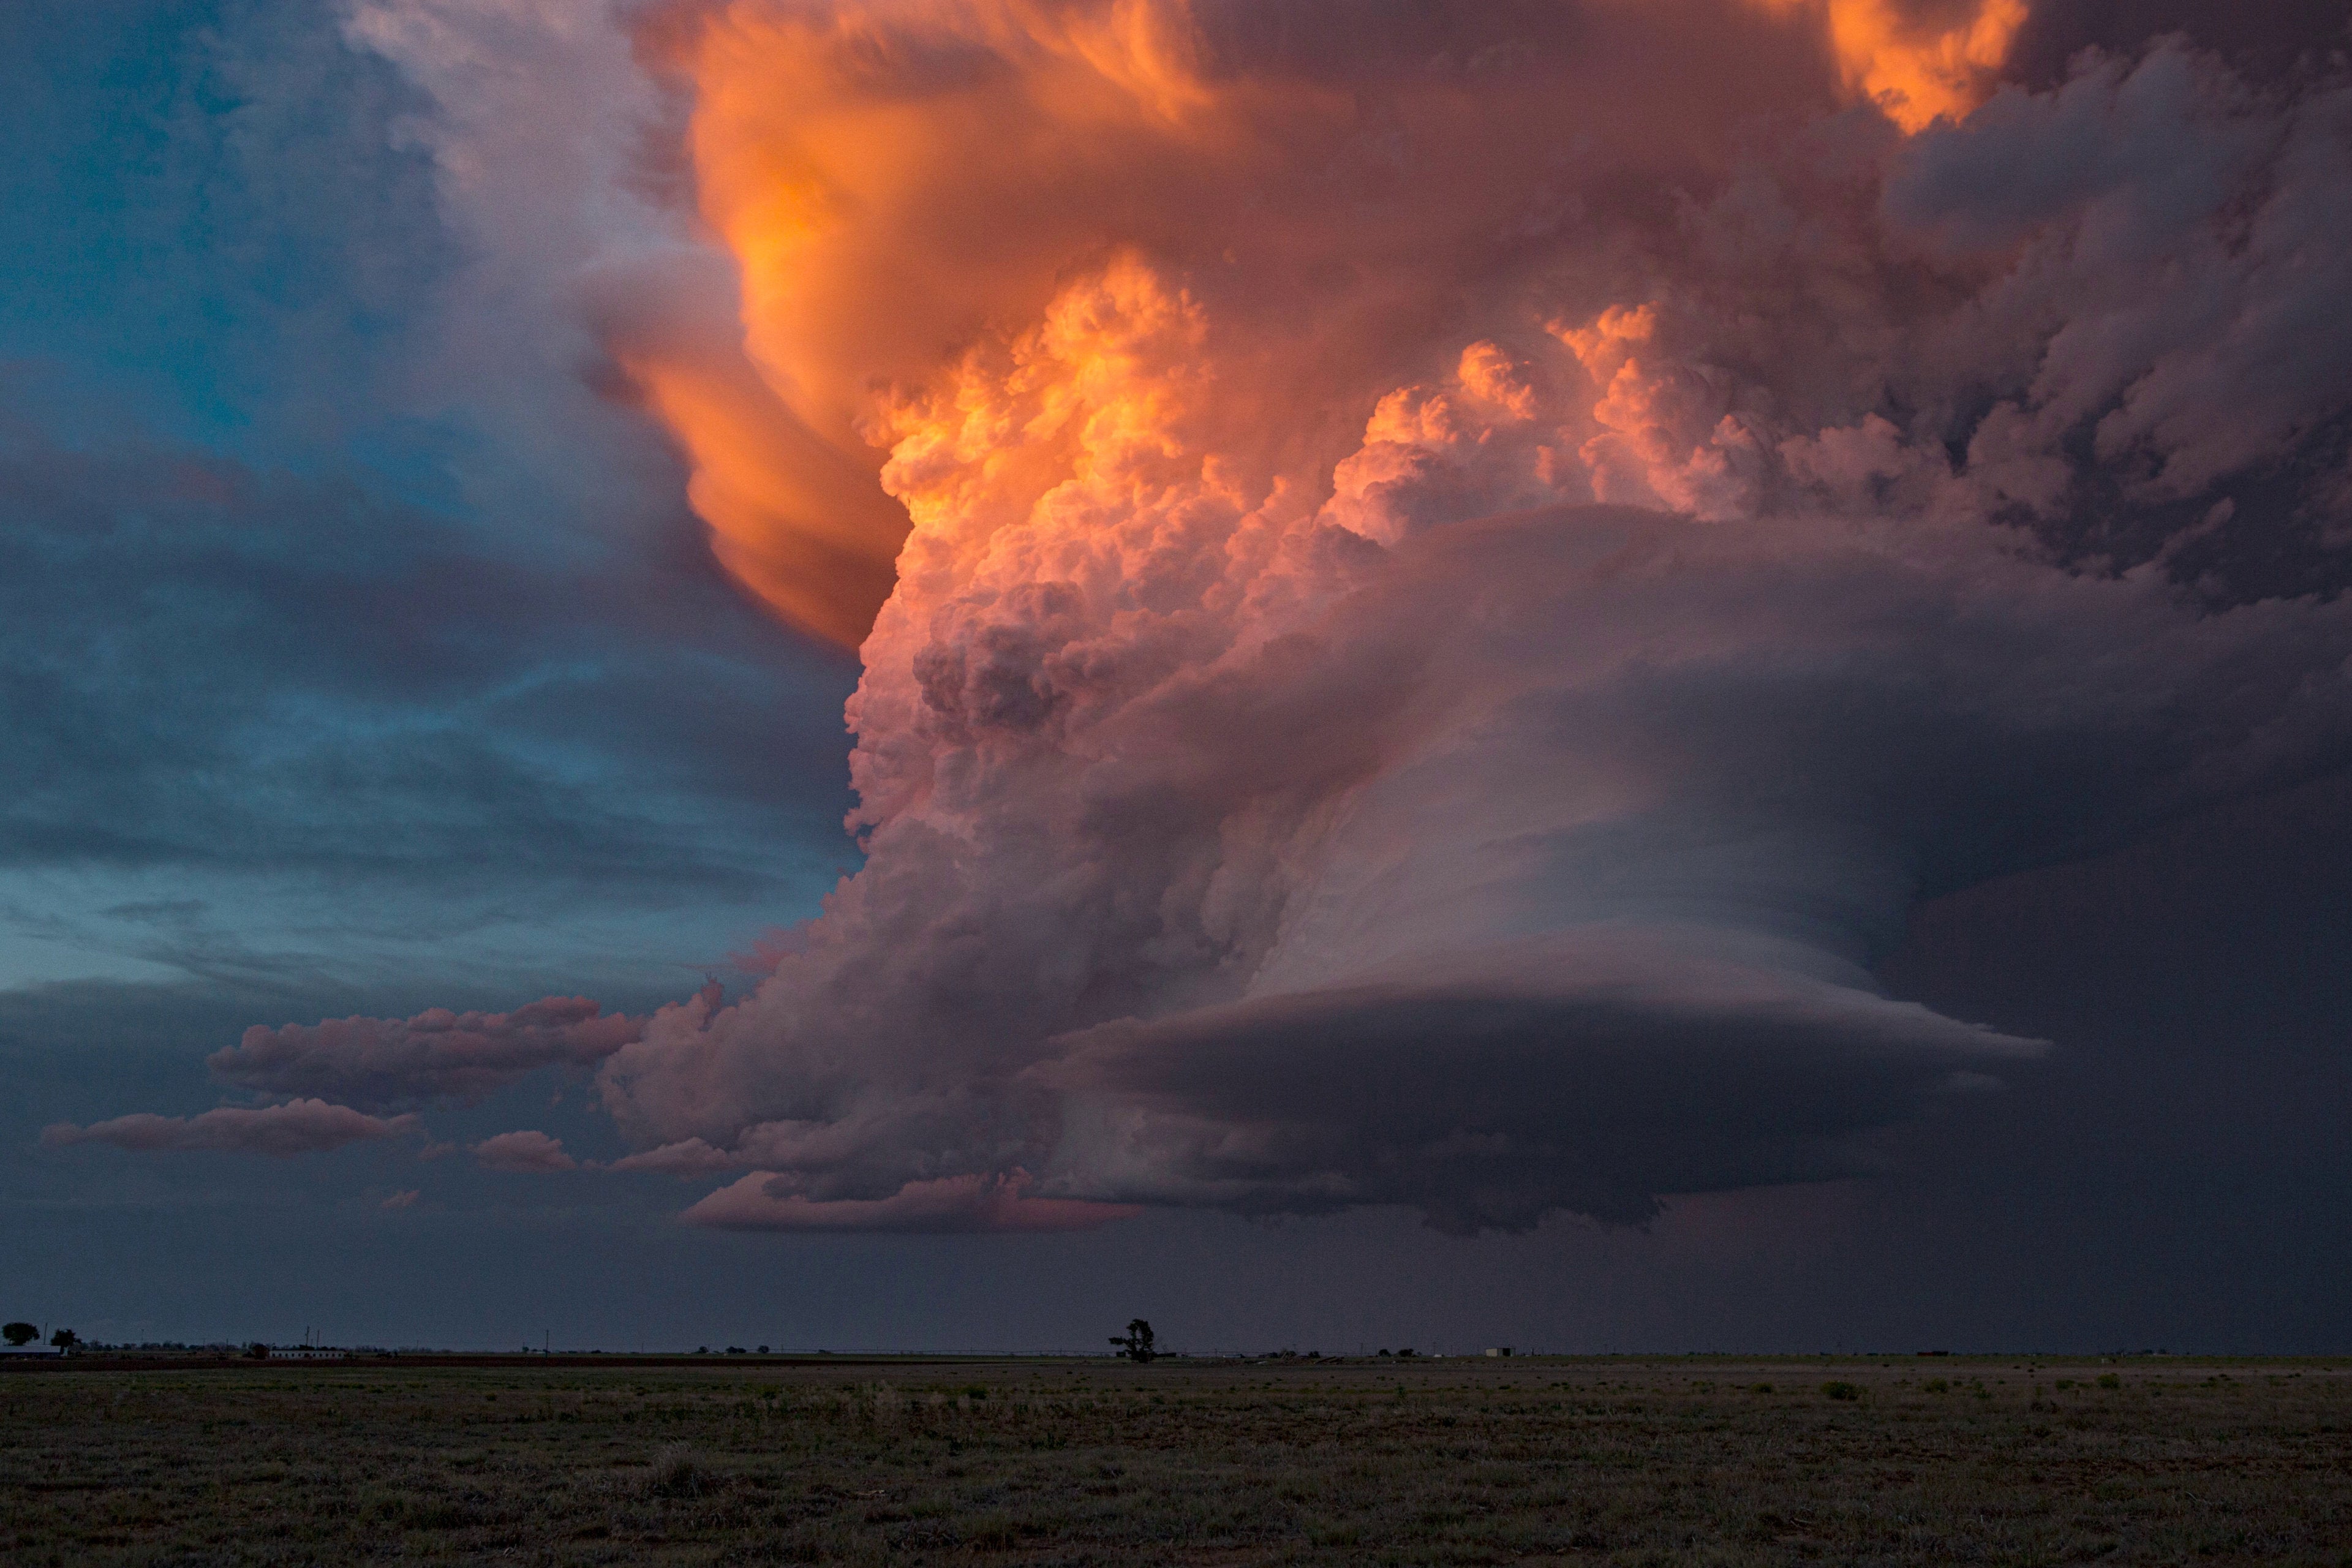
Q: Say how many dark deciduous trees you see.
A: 3